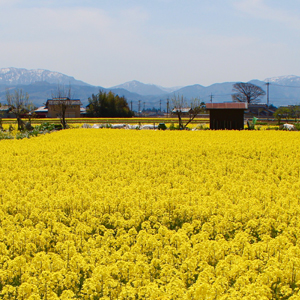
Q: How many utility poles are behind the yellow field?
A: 7